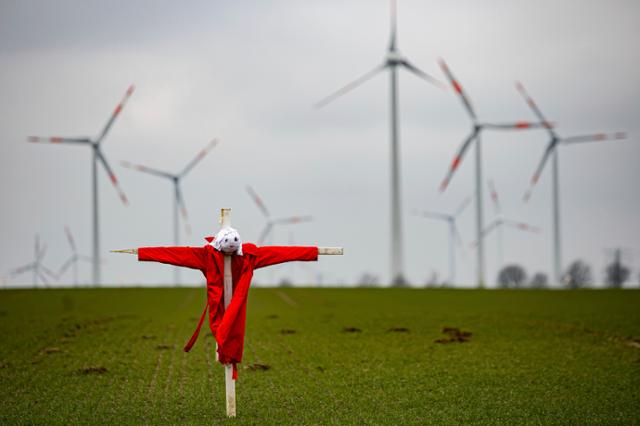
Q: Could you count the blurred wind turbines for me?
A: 10